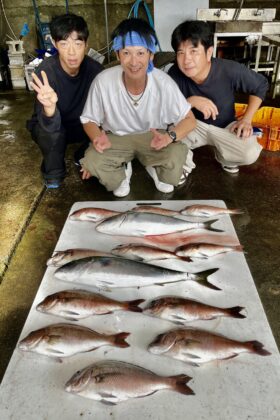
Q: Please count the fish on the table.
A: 13